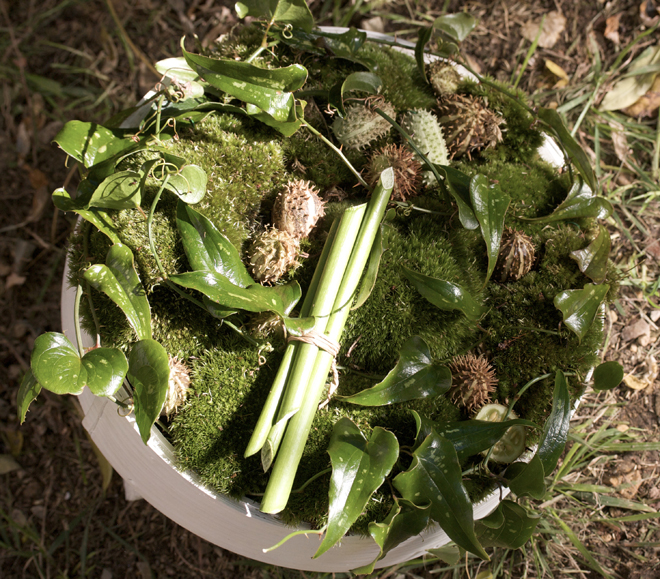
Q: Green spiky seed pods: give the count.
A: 2